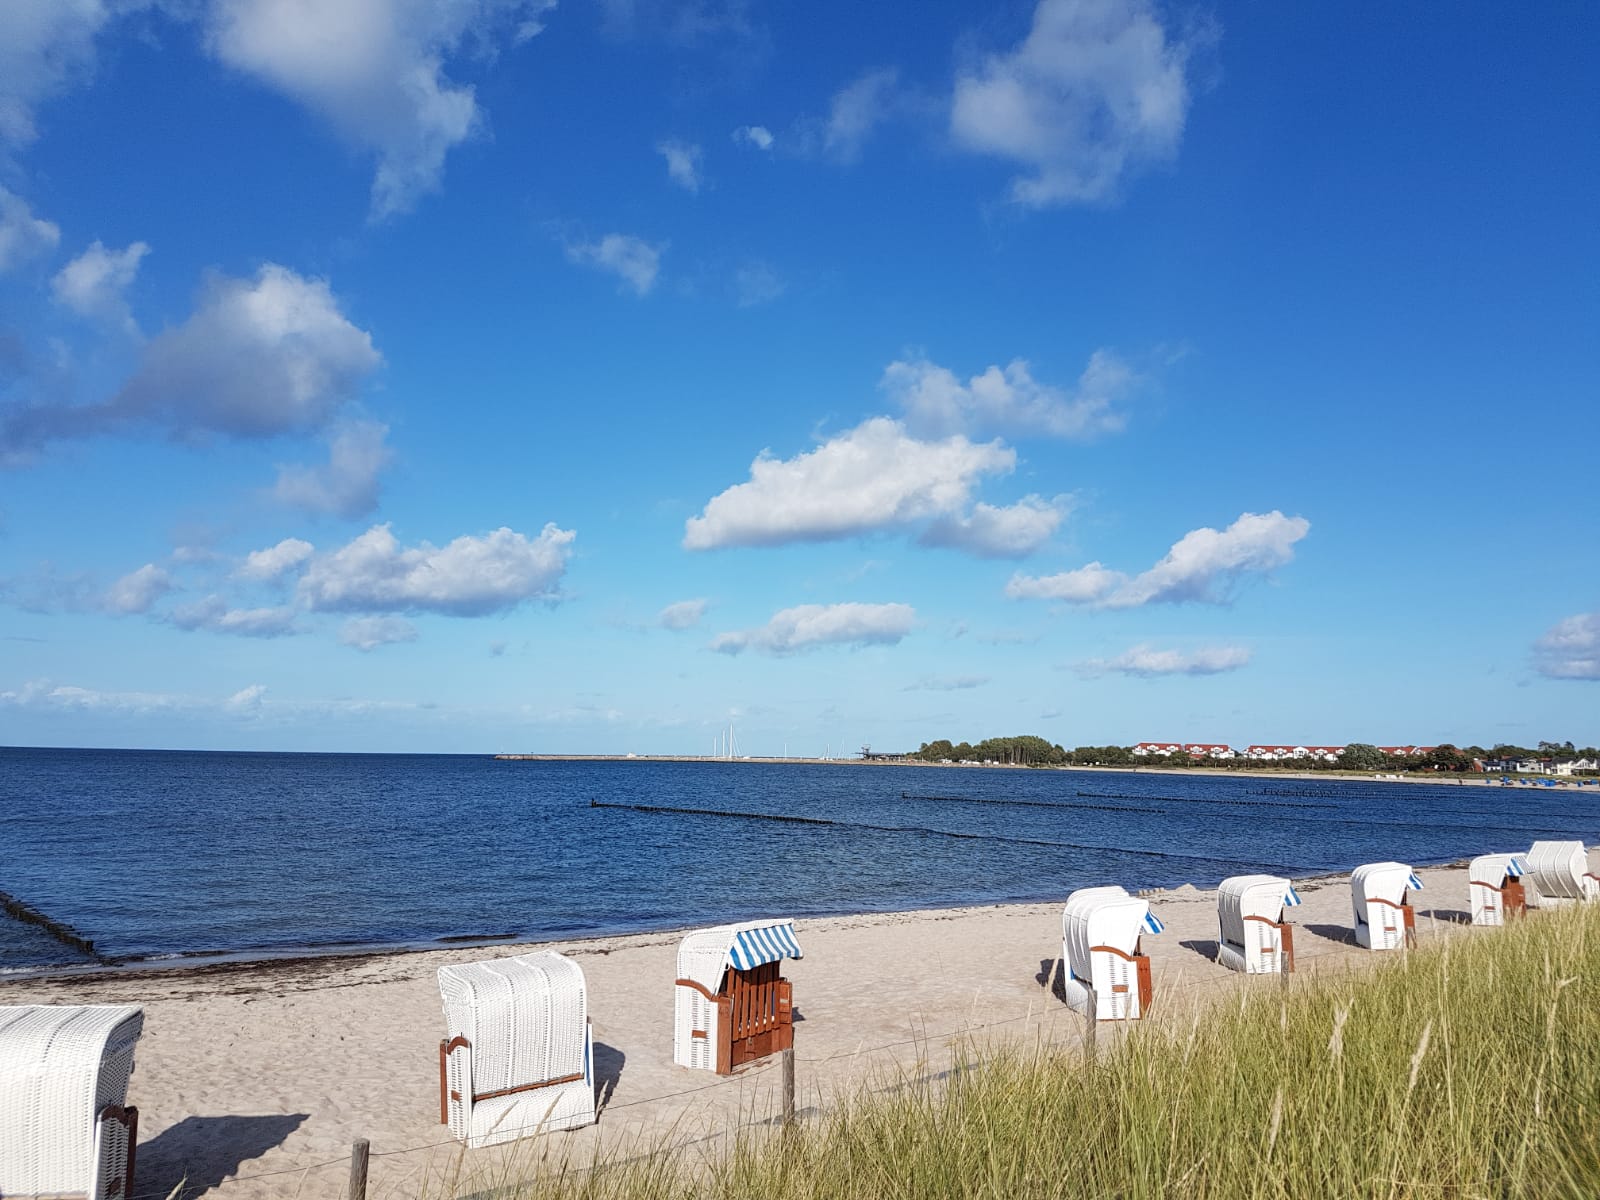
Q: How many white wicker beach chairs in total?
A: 8